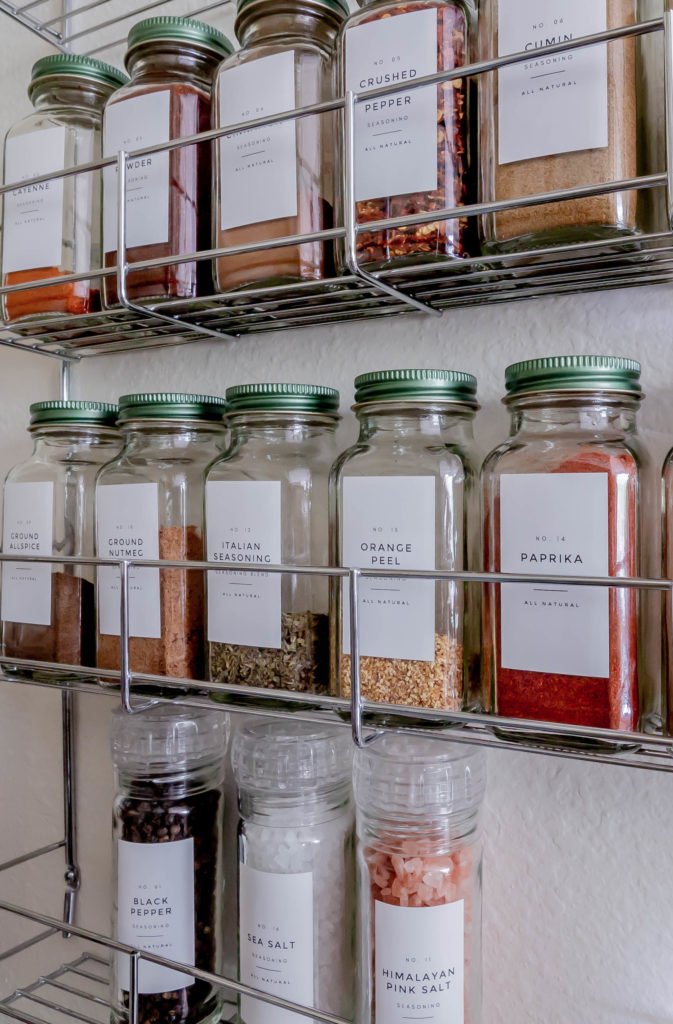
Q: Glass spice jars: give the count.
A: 13